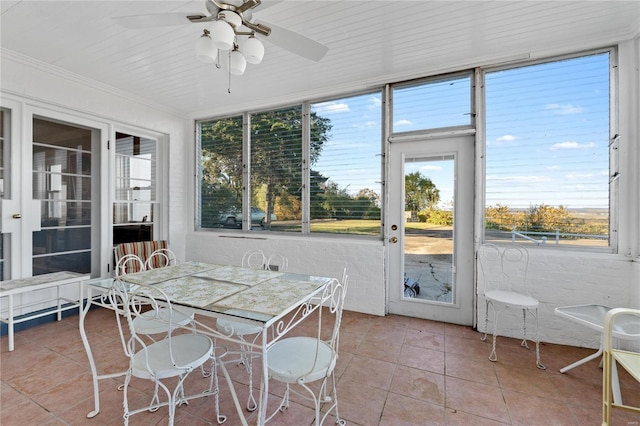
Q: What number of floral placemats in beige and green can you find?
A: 4